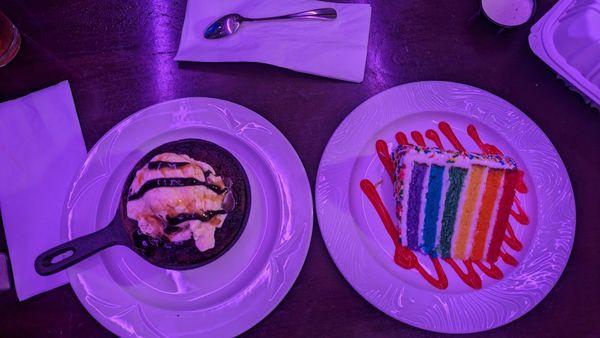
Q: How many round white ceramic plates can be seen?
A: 2